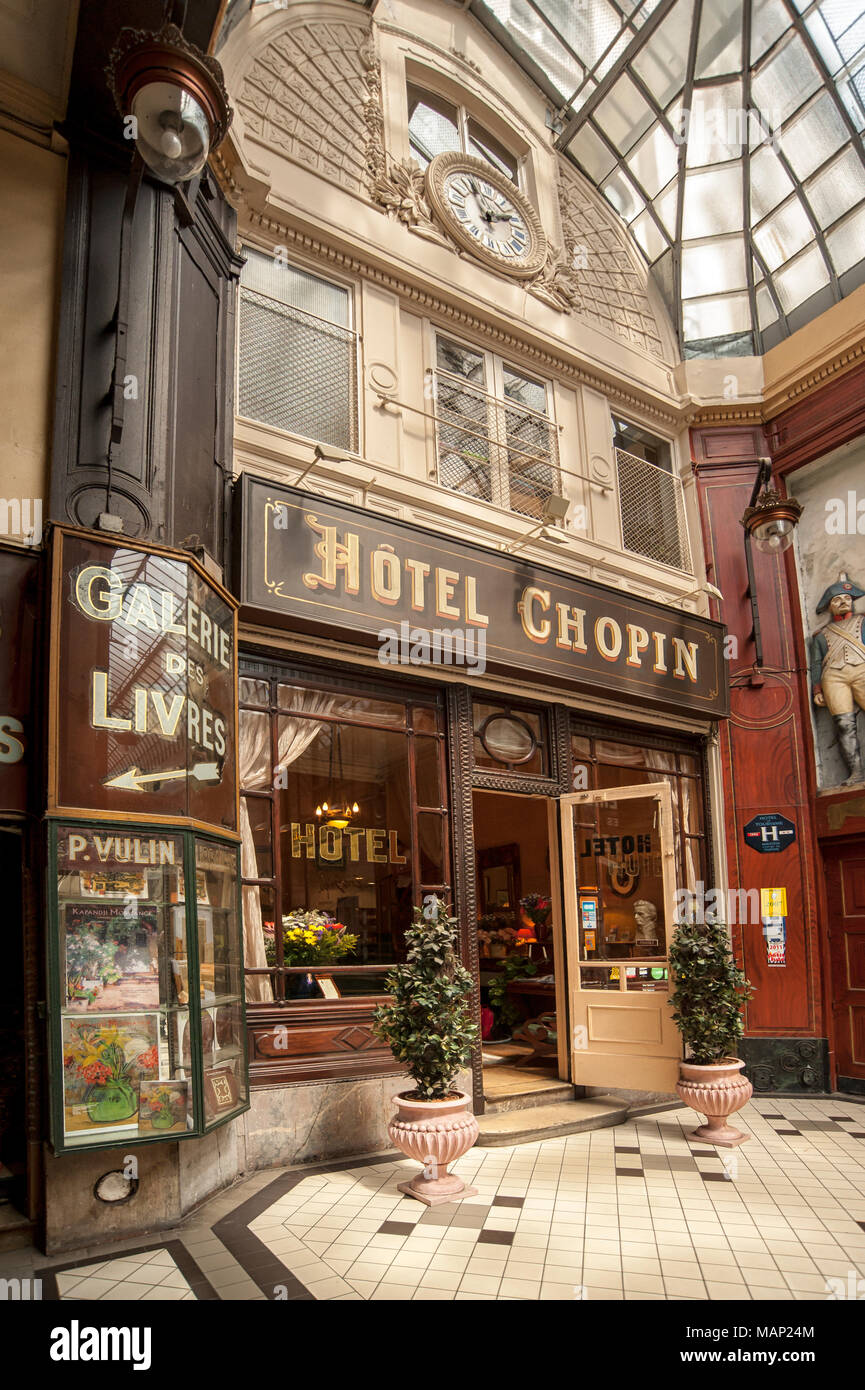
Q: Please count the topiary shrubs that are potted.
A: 2